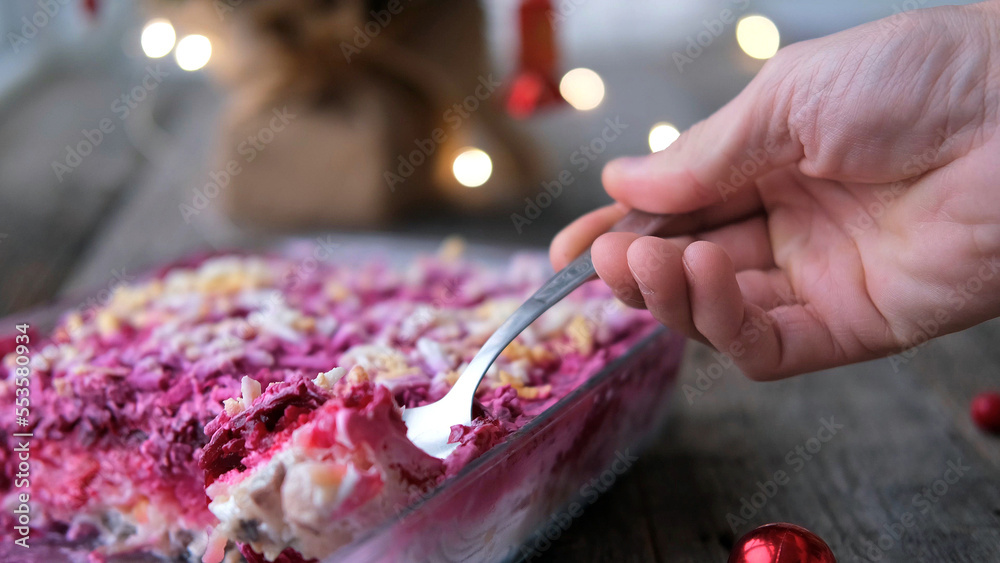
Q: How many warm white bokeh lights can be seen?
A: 6